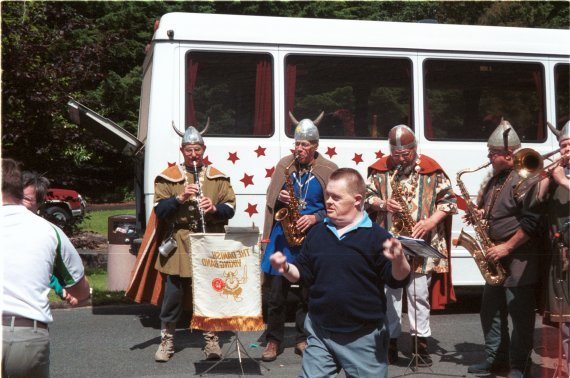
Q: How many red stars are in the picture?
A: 11